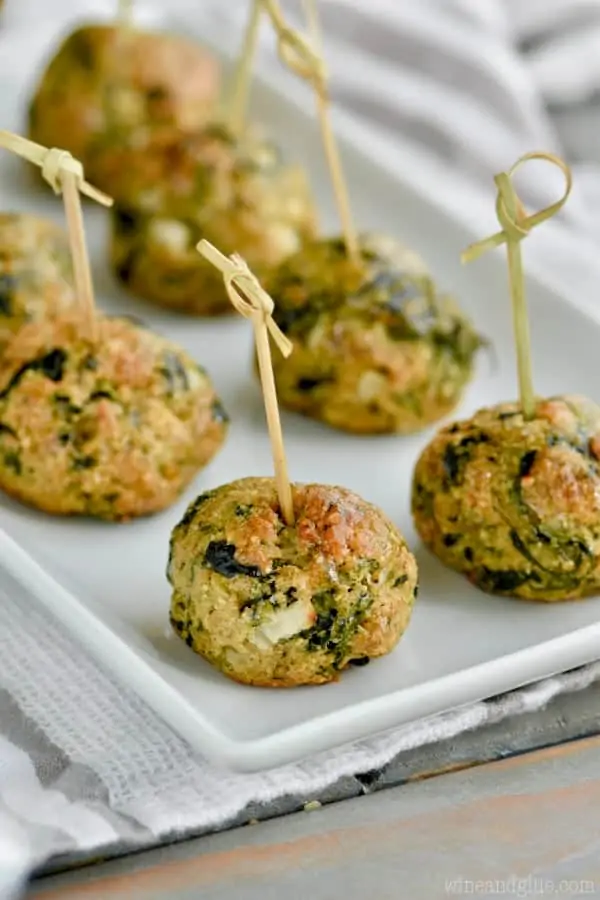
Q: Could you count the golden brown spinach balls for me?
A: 7